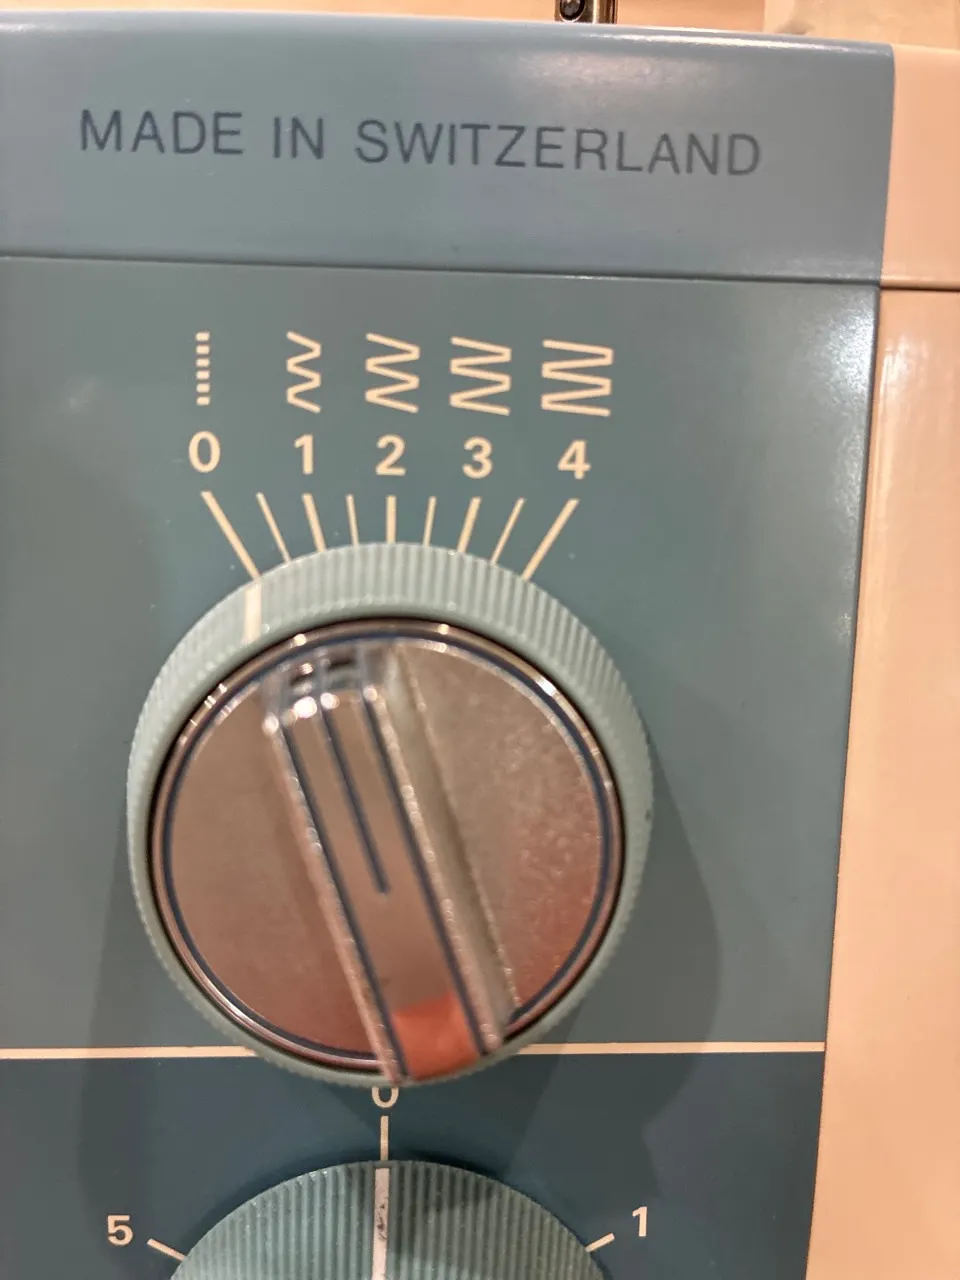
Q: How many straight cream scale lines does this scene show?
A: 12